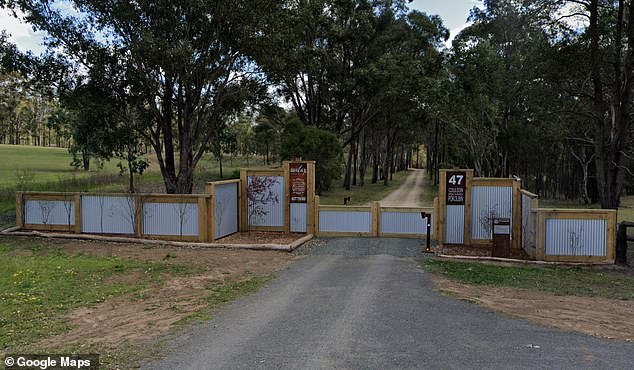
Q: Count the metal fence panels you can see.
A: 12